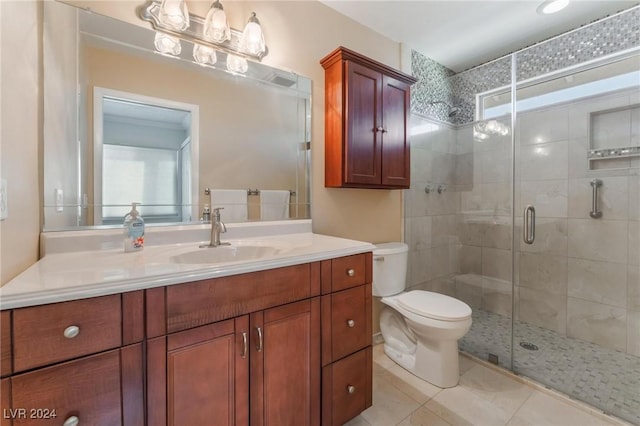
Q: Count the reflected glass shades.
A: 3